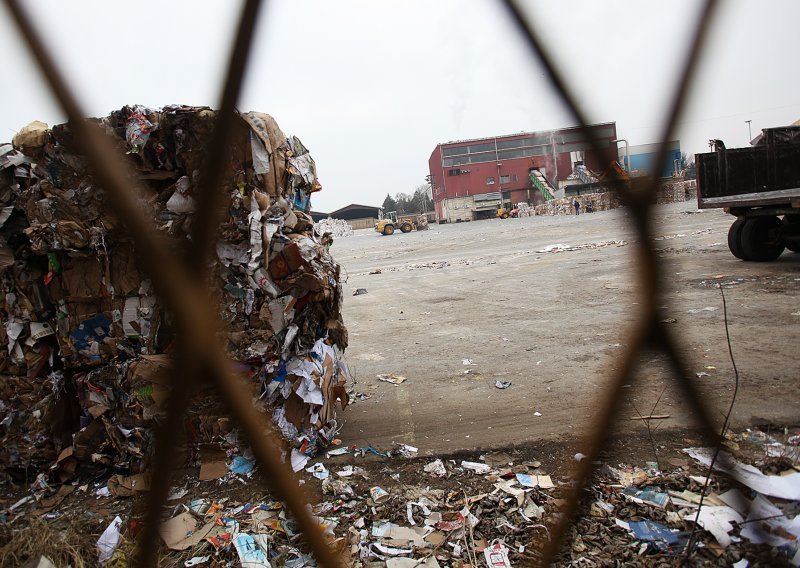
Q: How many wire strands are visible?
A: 4